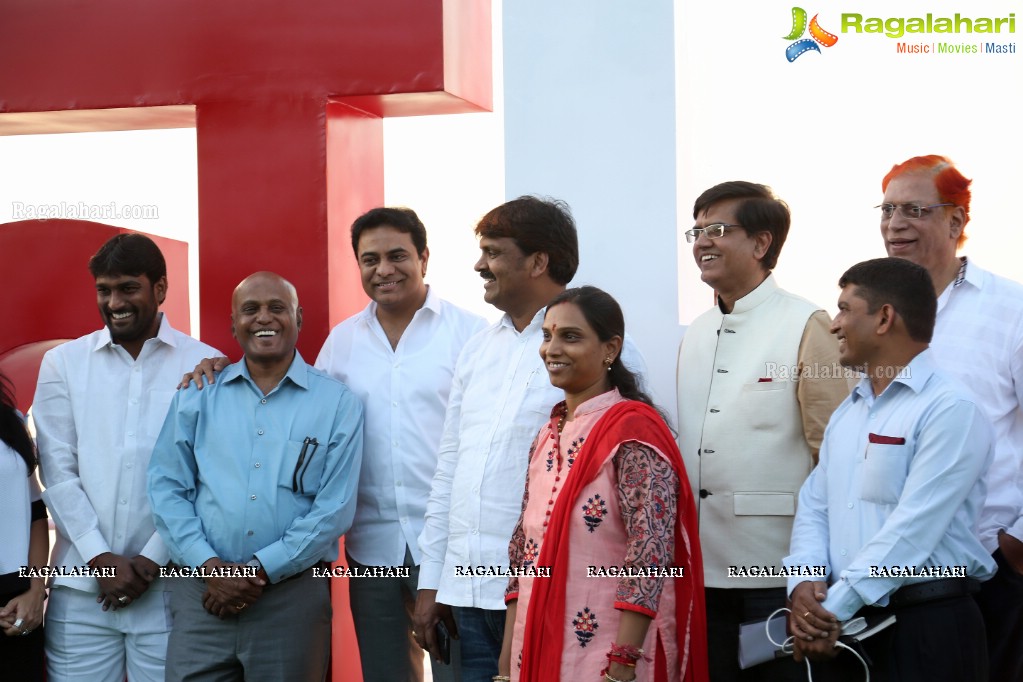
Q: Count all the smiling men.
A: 7